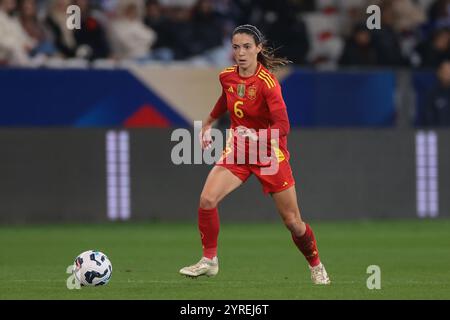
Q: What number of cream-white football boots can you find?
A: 2